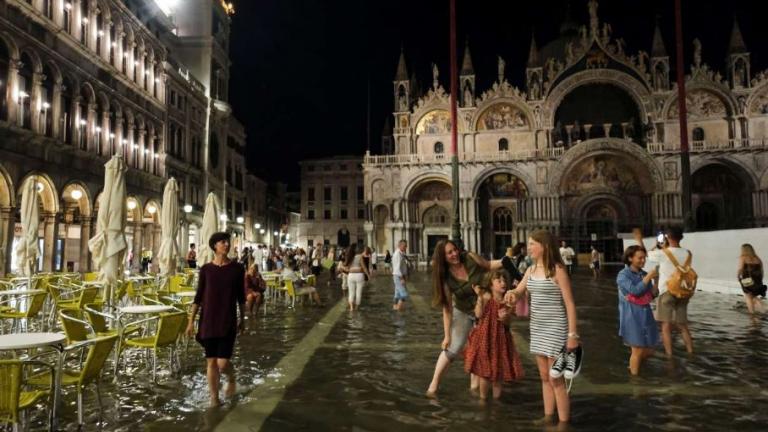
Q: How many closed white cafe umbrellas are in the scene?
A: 4